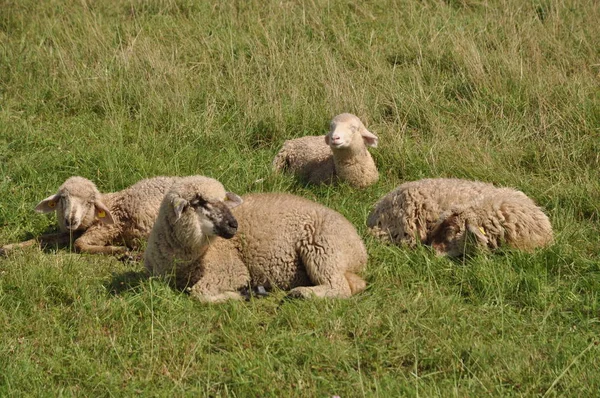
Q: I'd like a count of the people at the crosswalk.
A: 0